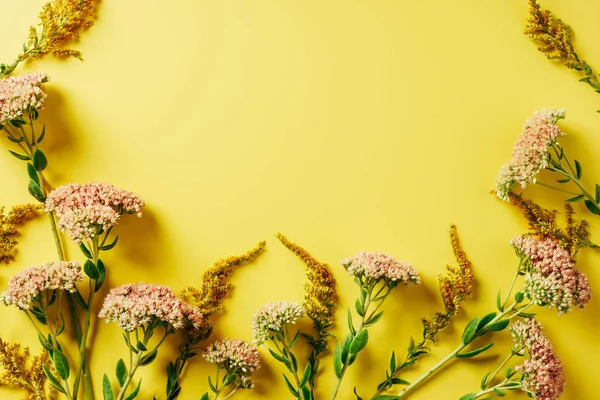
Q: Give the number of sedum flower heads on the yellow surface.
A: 10